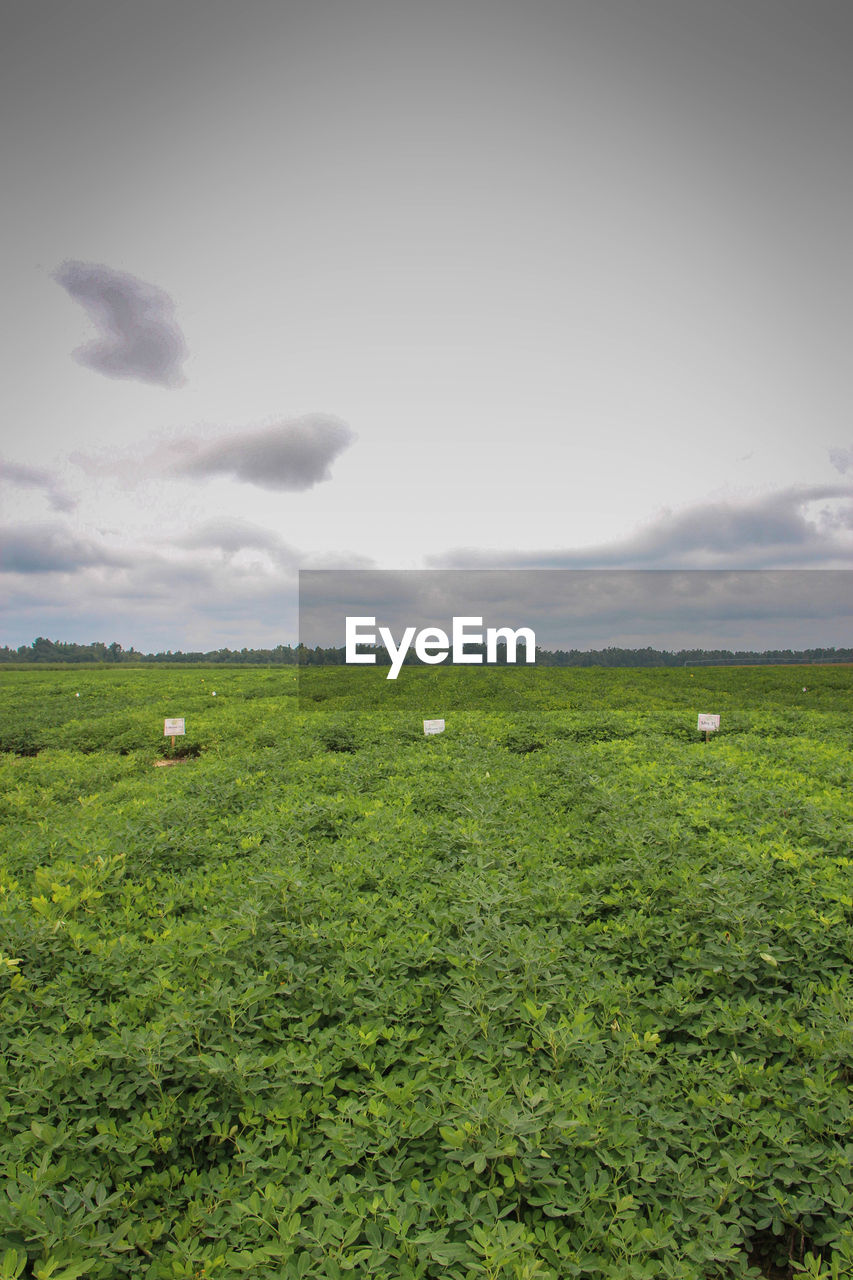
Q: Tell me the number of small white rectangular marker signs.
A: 3